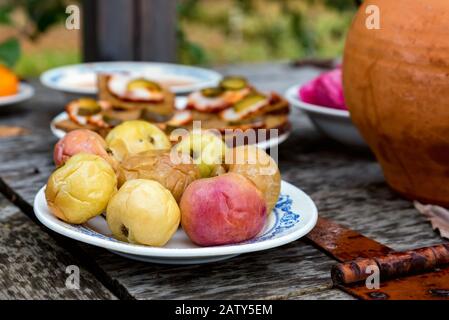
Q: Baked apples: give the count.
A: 8